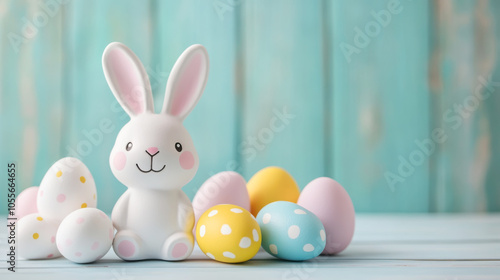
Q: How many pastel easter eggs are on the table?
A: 9